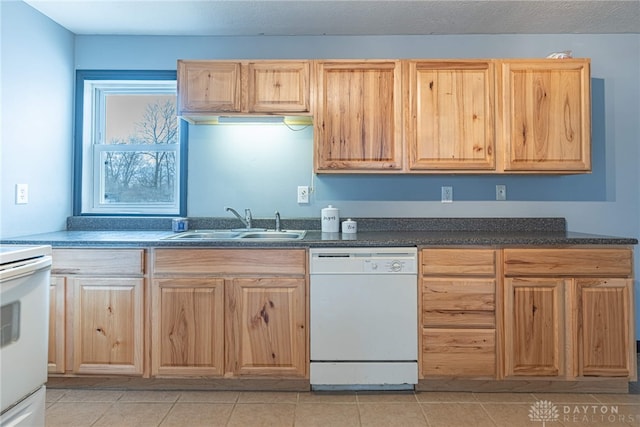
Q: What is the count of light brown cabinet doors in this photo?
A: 11